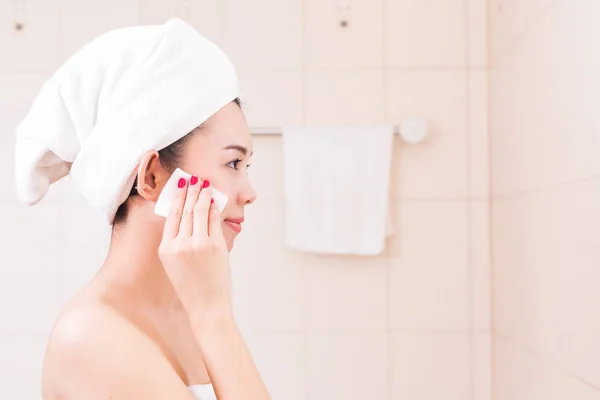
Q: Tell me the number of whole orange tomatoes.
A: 0